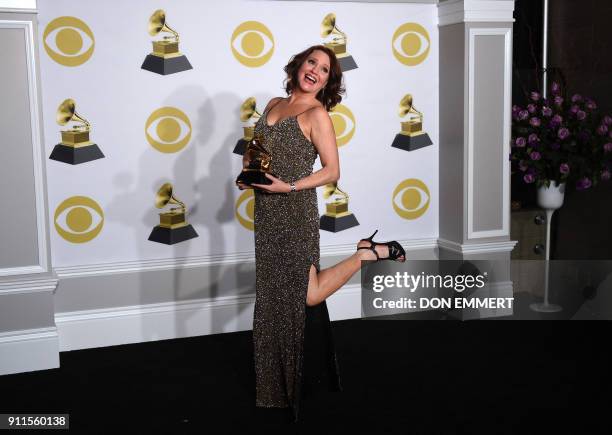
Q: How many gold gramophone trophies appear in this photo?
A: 8